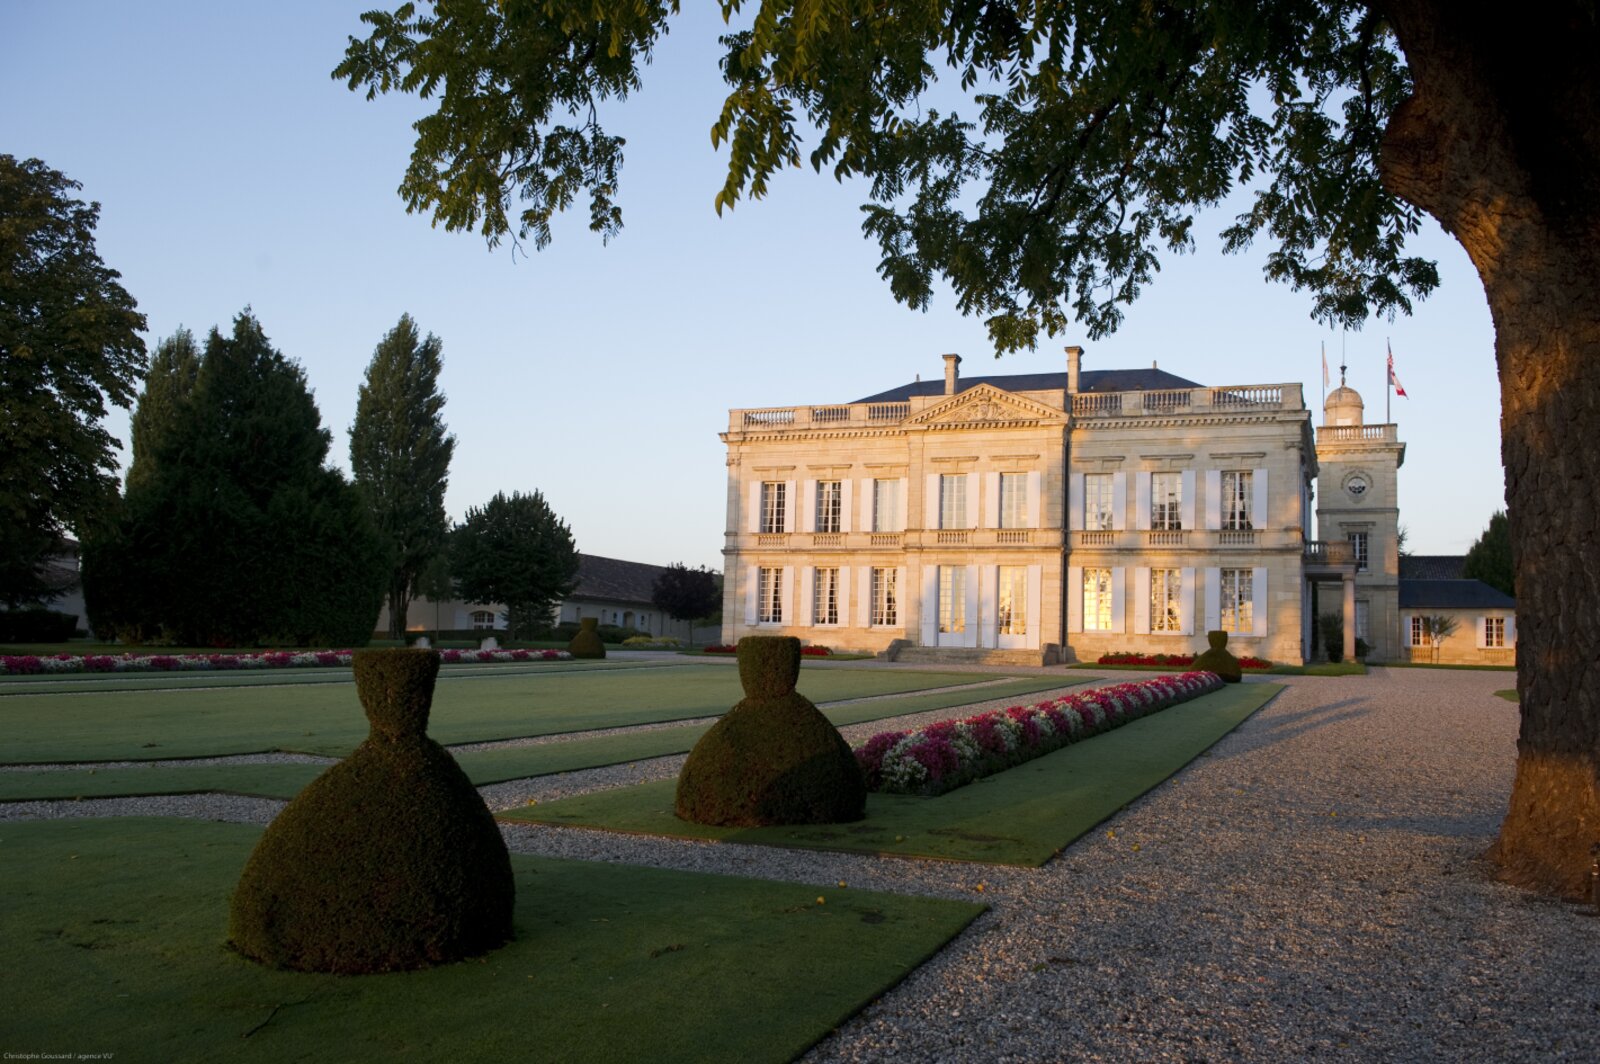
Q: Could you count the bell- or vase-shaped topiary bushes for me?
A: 4